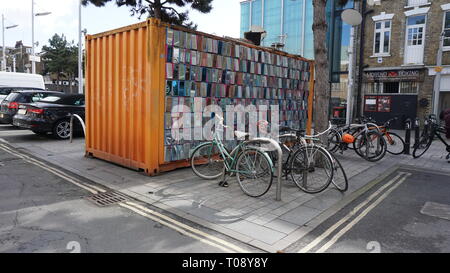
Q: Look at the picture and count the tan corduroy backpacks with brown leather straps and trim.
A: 0